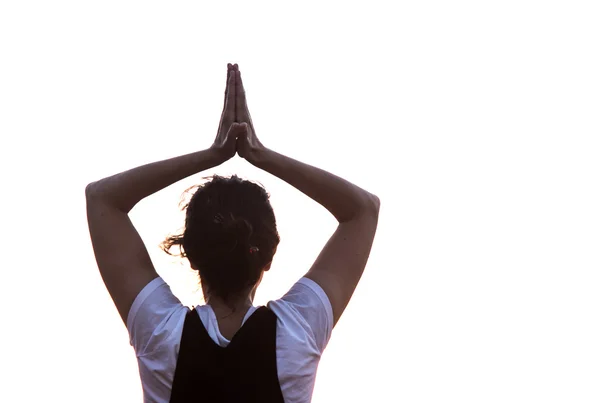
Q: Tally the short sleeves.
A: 2